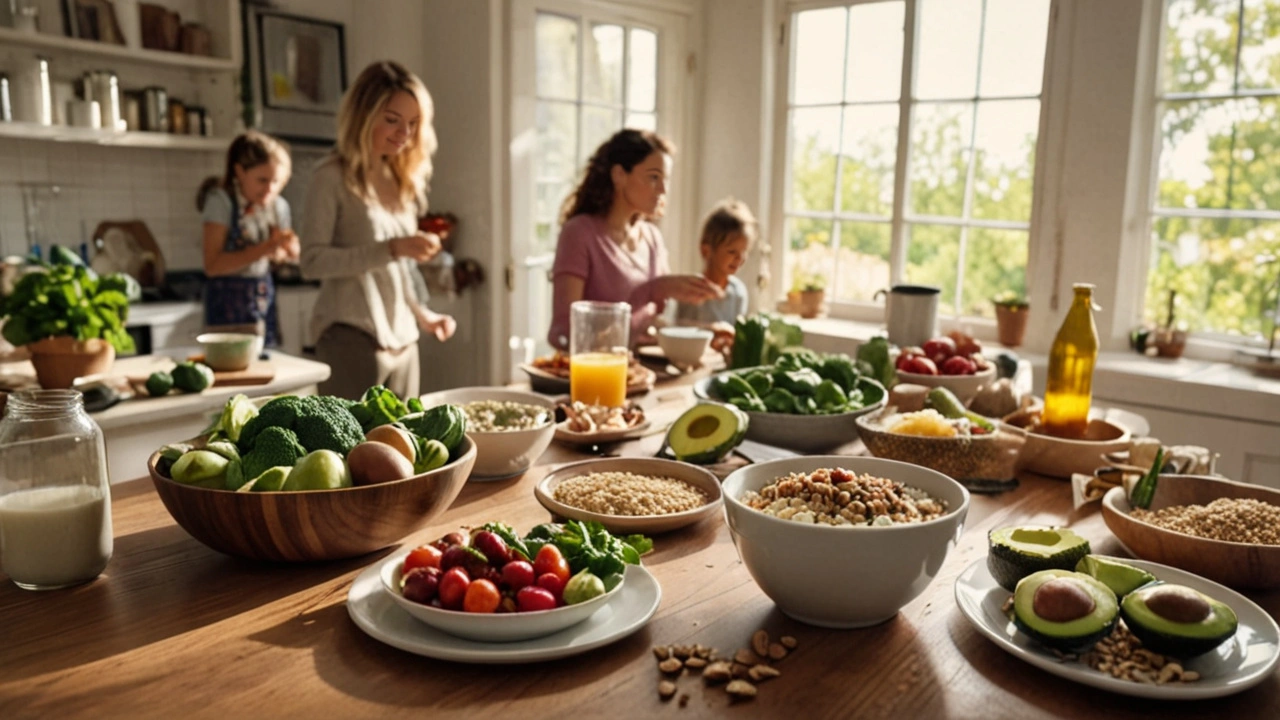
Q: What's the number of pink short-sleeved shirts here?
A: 1